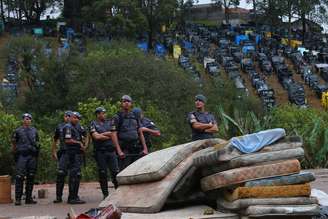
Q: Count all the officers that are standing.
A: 7